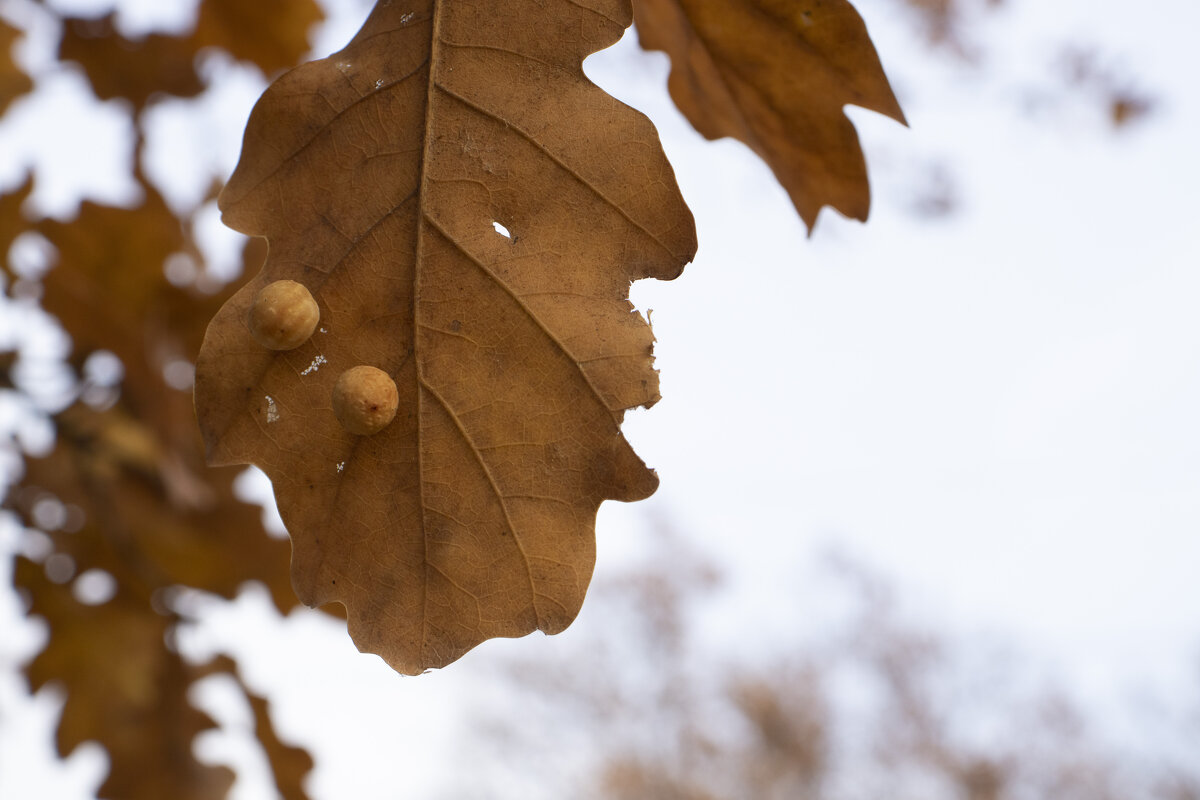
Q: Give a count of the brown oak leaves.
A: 2